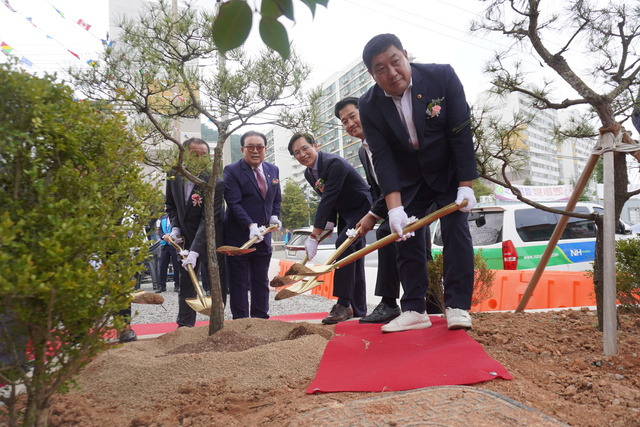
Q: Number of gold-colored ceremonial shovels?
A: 6